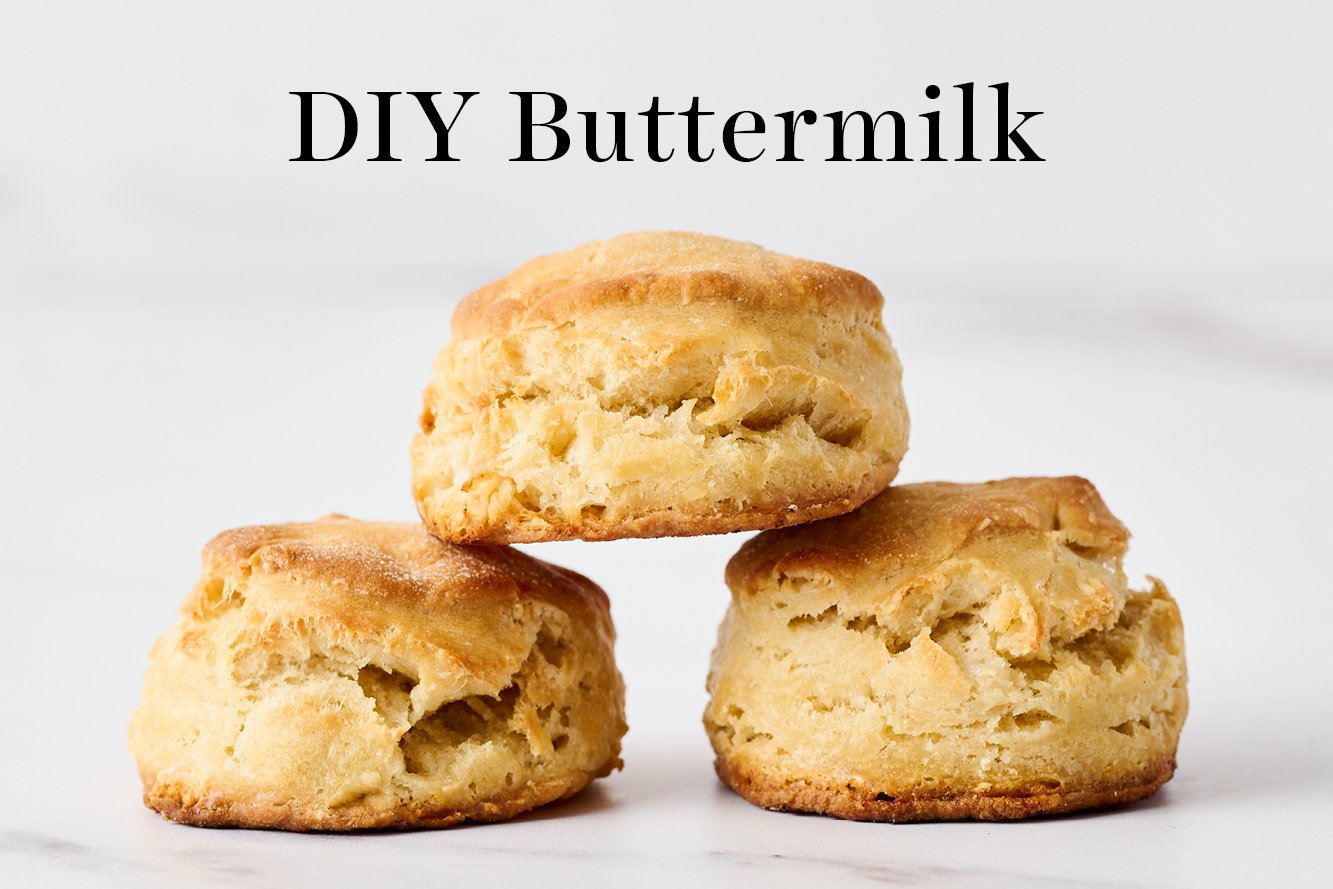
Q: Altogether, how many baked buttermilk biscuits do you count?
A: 3